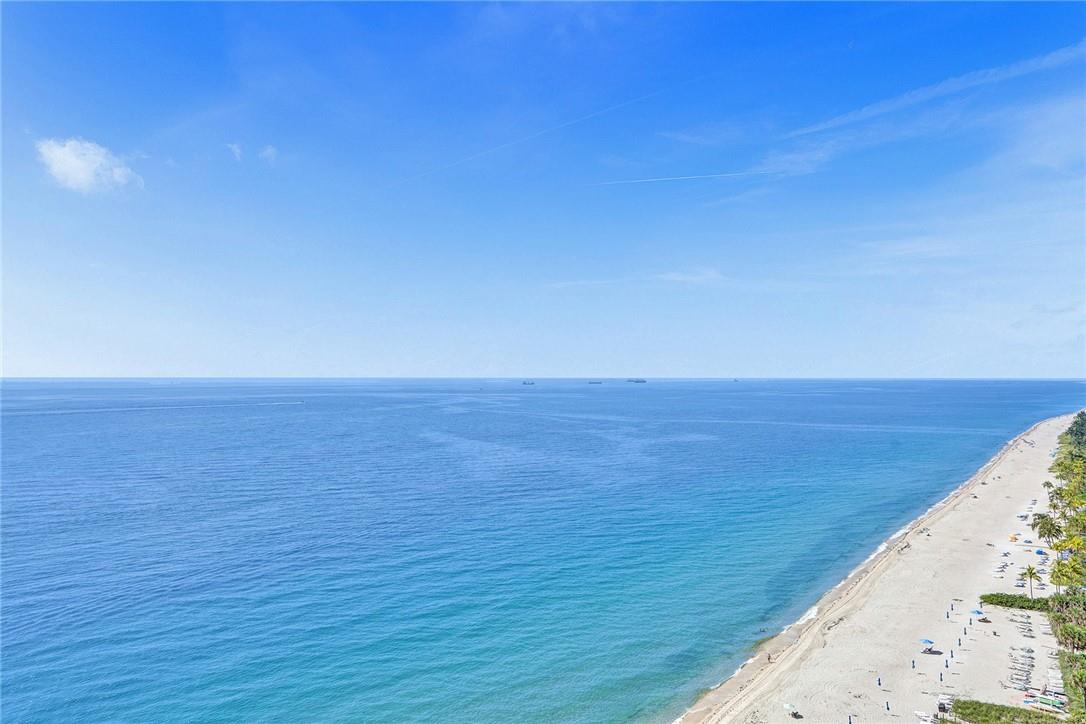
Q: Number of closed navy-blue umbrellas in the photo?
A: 13